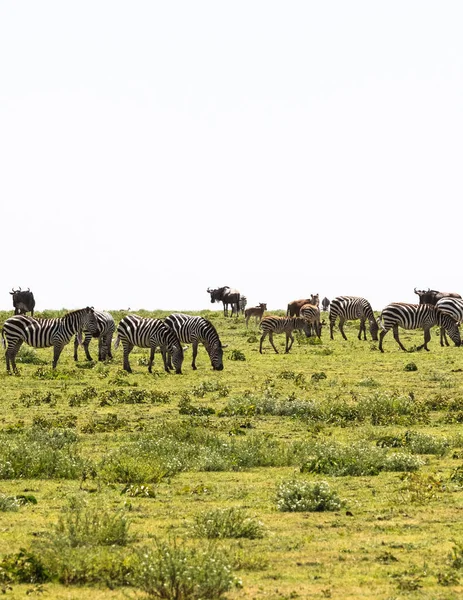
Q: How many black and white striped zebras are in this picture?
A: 9